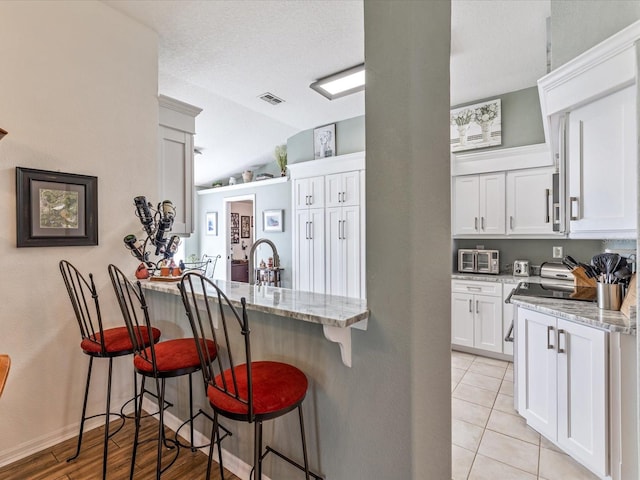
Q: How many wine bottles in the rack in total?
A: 5